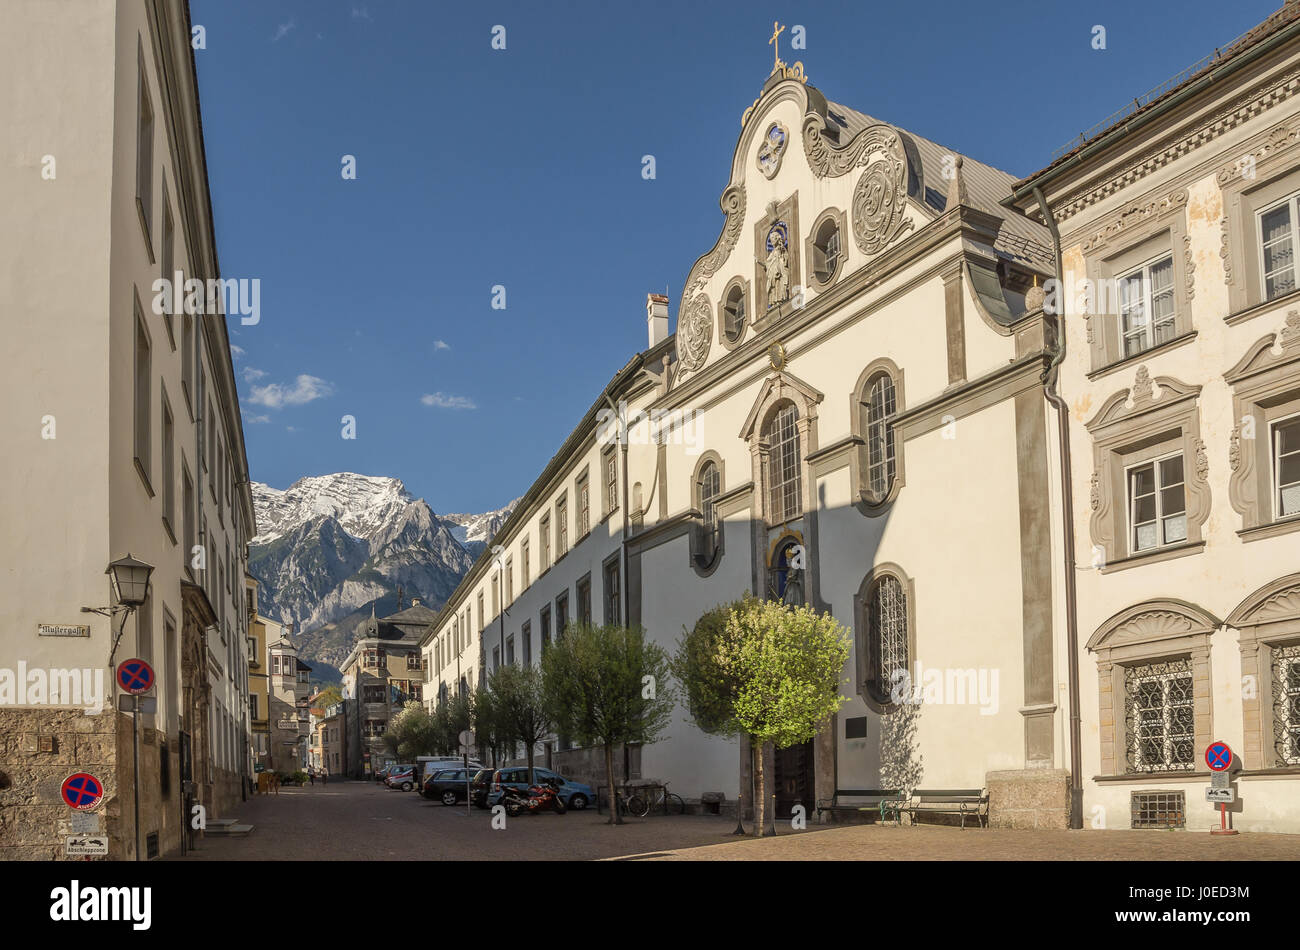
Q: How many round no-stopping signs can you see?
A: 3